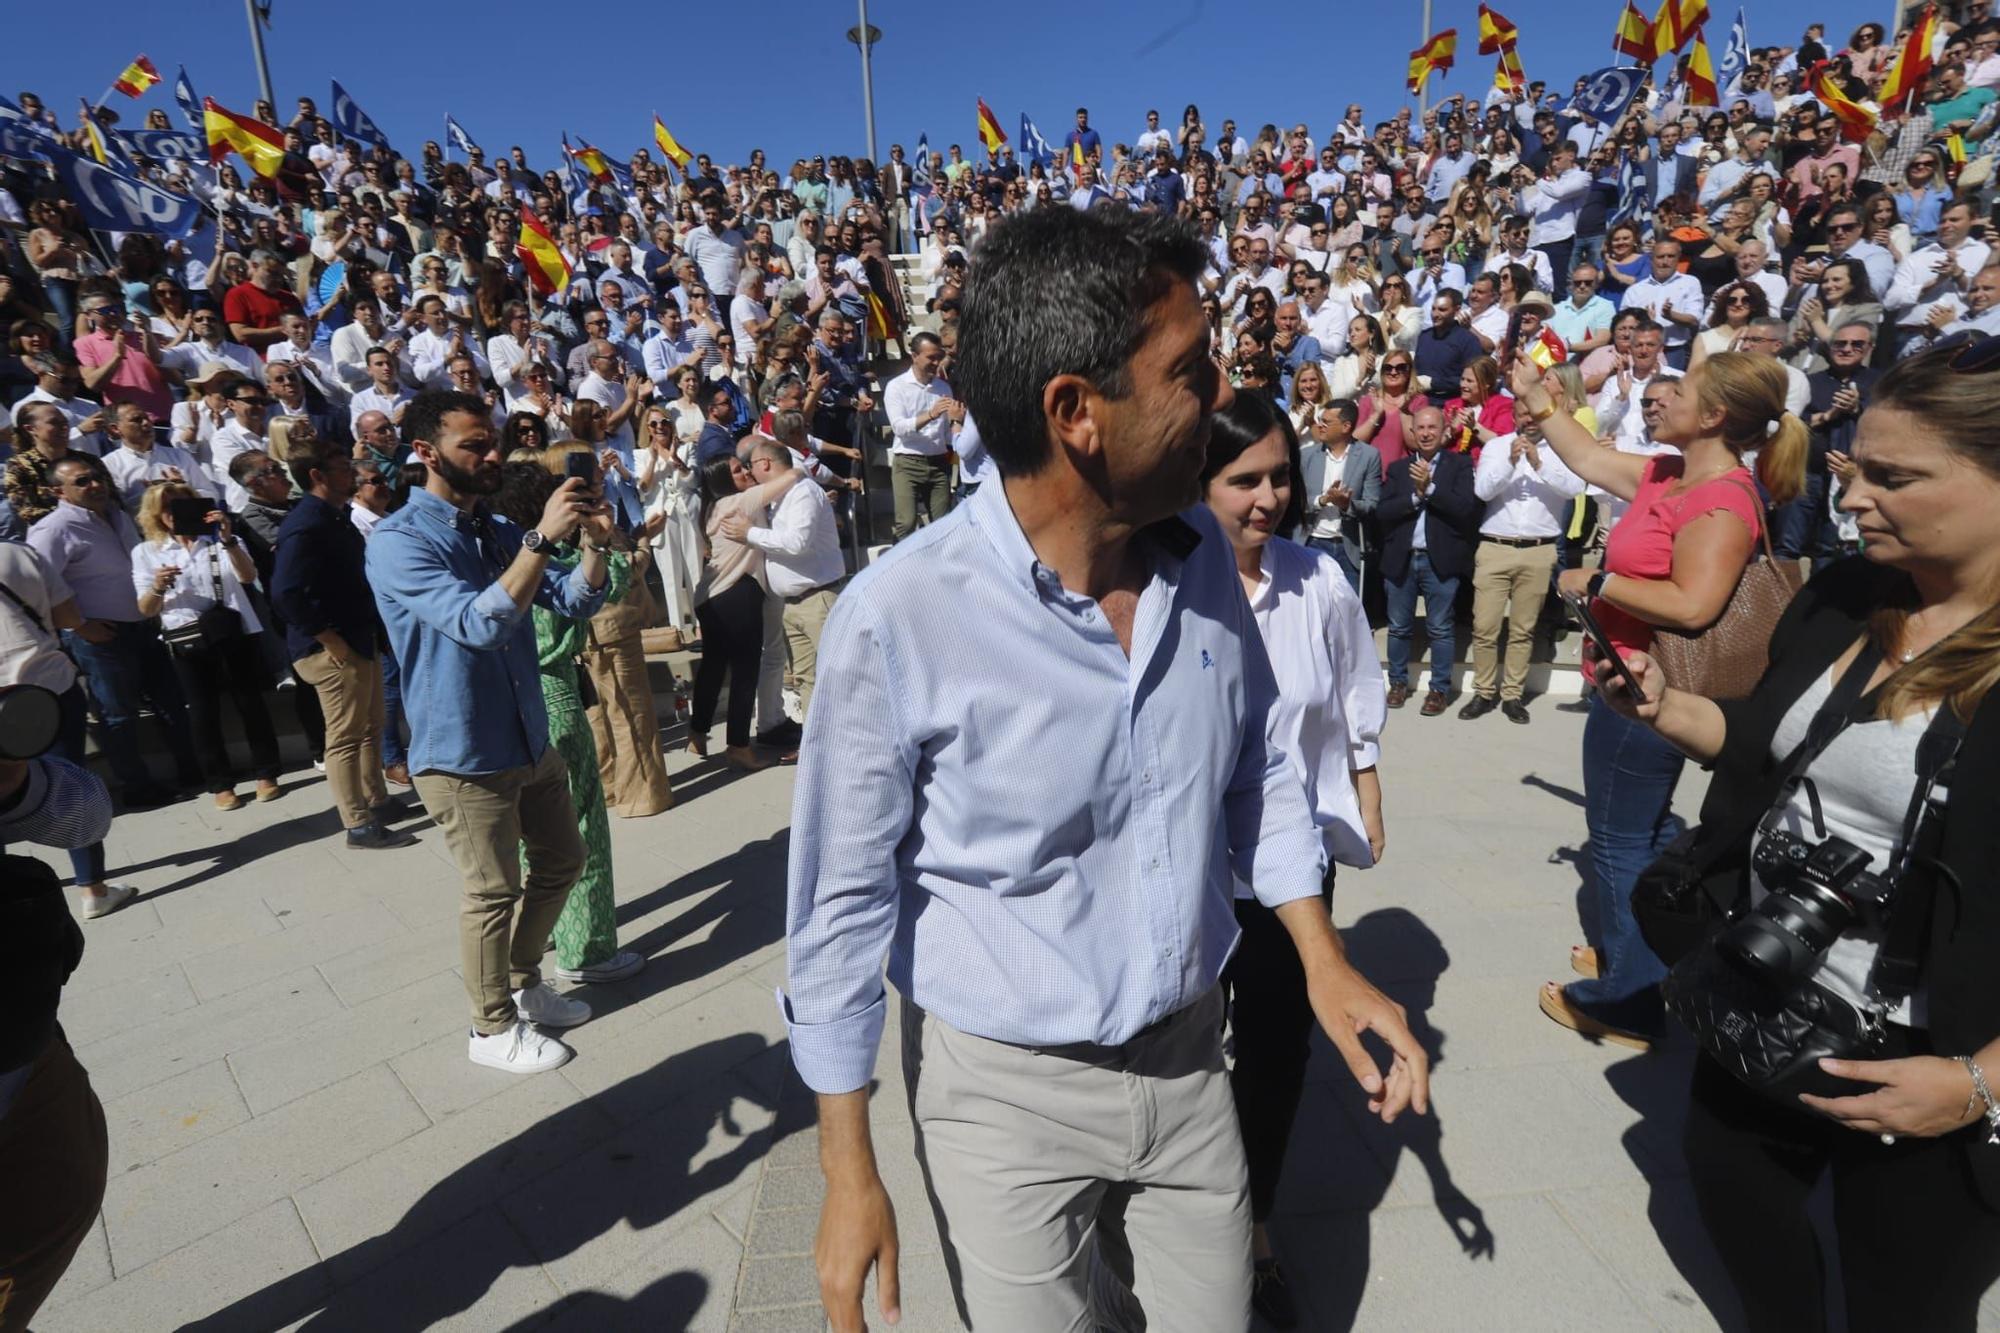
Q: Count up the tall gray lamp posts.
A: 3